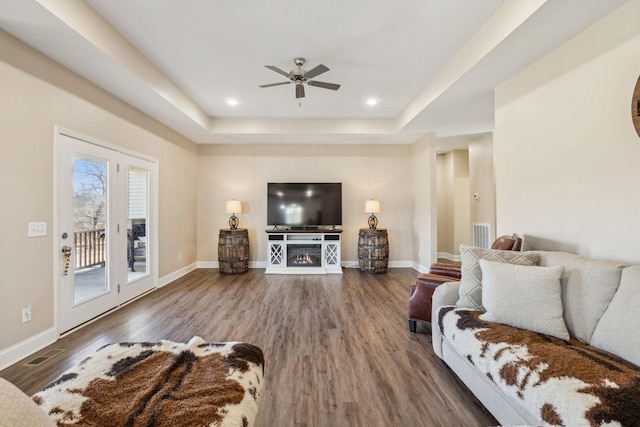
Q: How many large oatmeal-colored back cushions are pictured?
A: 2